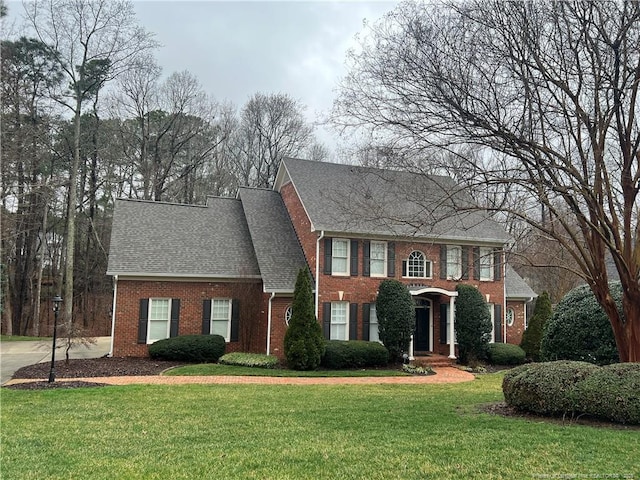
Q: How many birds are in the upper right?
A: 0